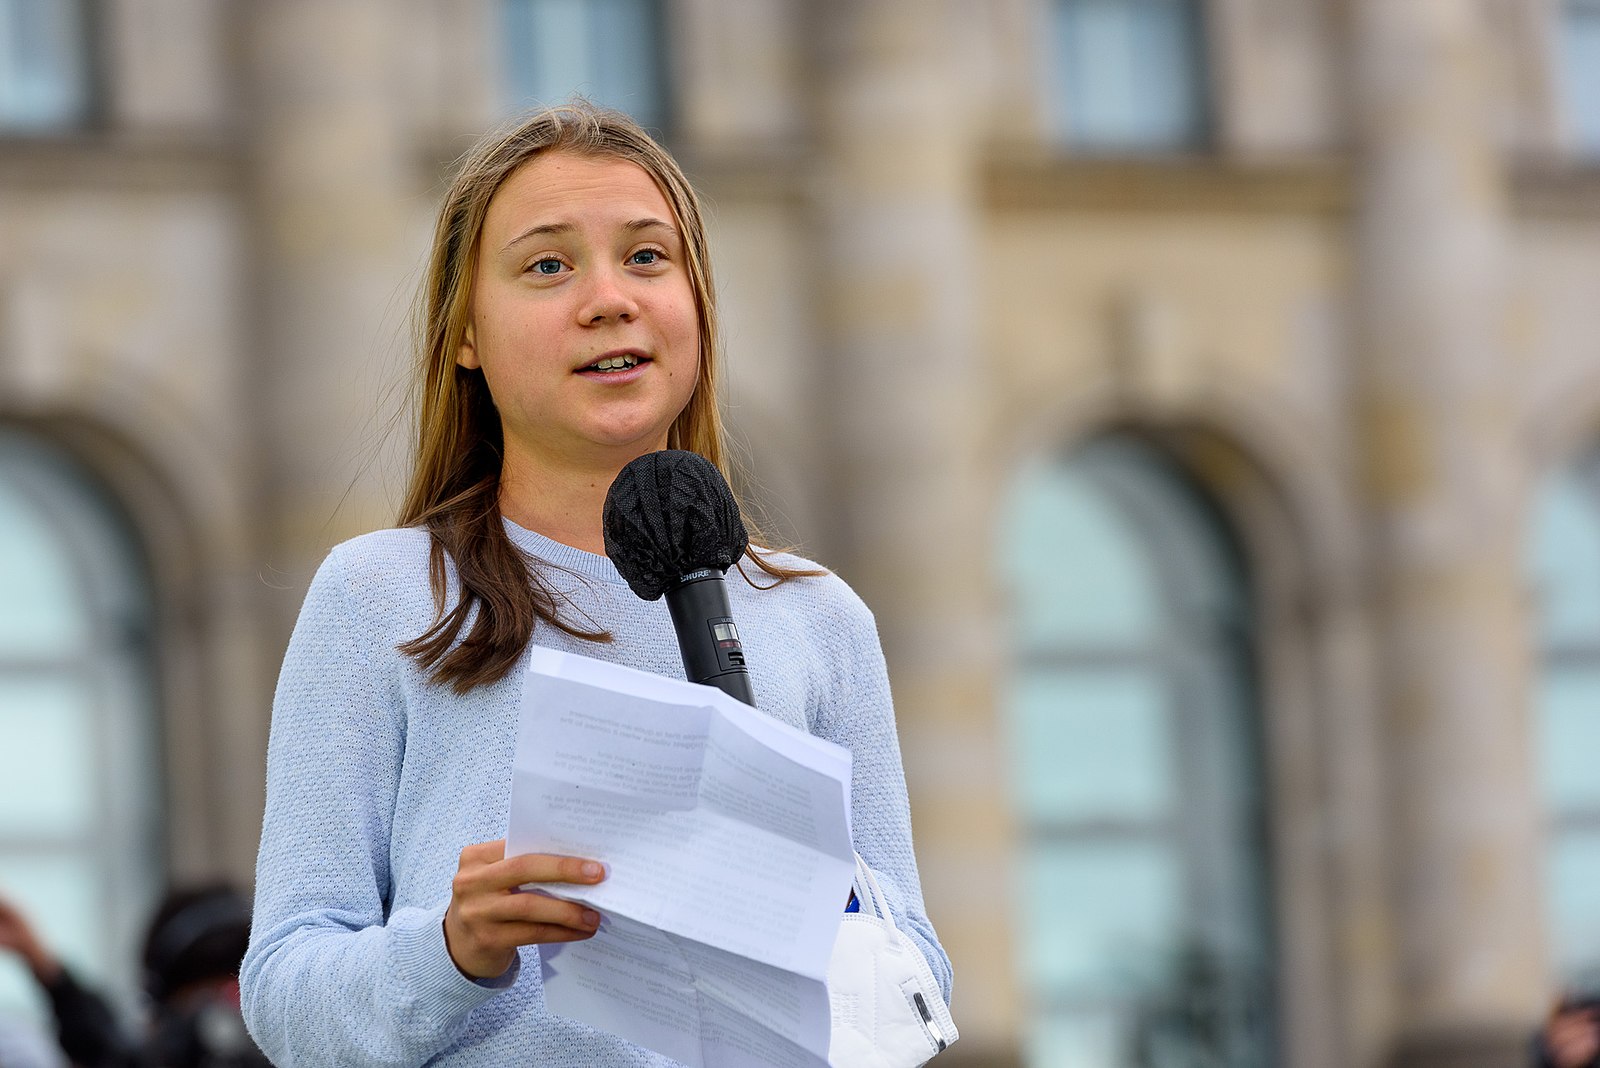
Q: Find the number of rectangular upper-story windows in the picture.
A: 4